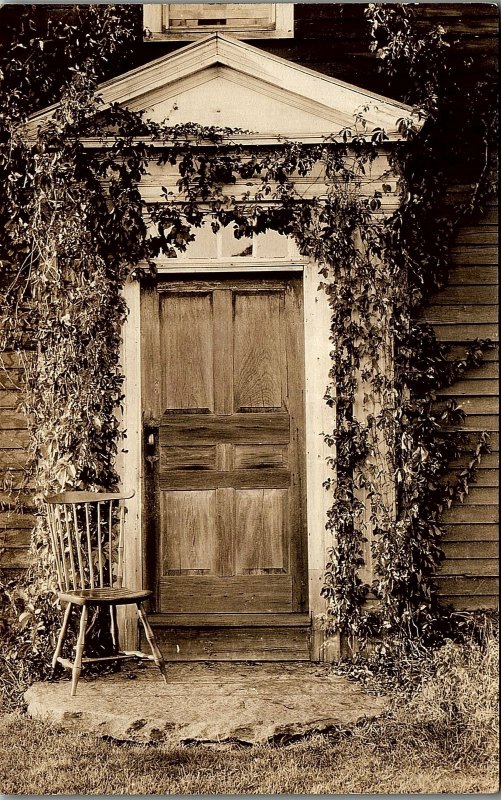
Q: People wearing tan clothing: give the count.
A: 0